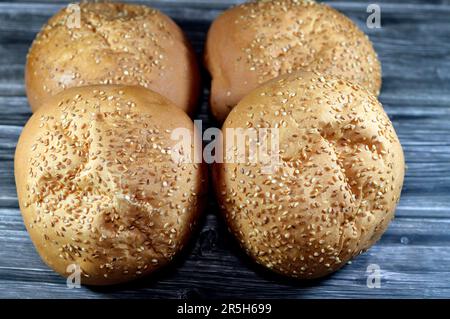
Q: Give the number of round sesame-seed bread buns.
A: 4